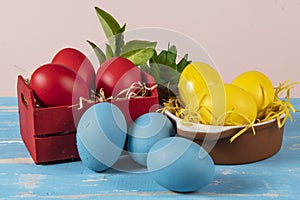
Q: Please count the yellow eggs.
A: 3